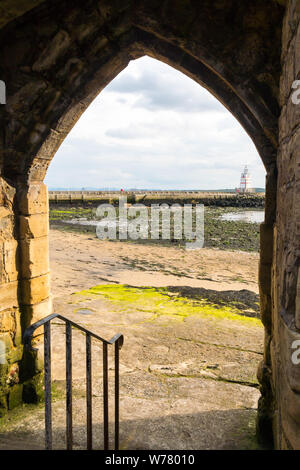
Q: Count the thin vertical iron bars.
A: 5